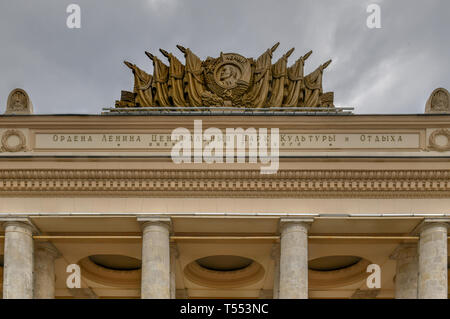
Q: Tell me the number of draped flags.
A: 8